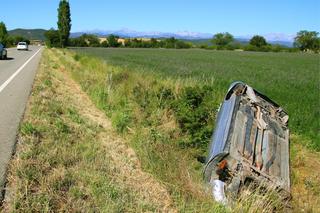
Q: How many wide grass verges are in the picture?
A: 1